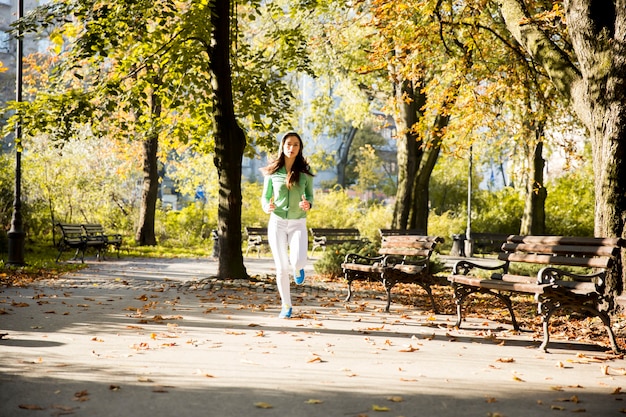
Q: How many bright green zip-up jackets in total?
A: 1